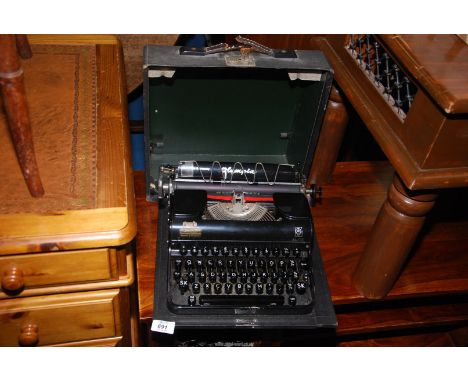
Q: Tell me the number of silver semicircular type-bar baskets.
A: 1